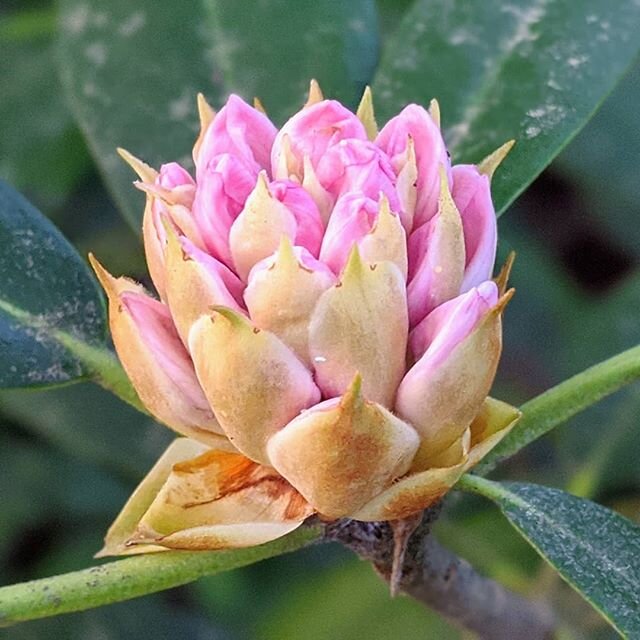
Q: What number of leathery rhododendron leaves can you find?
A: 4